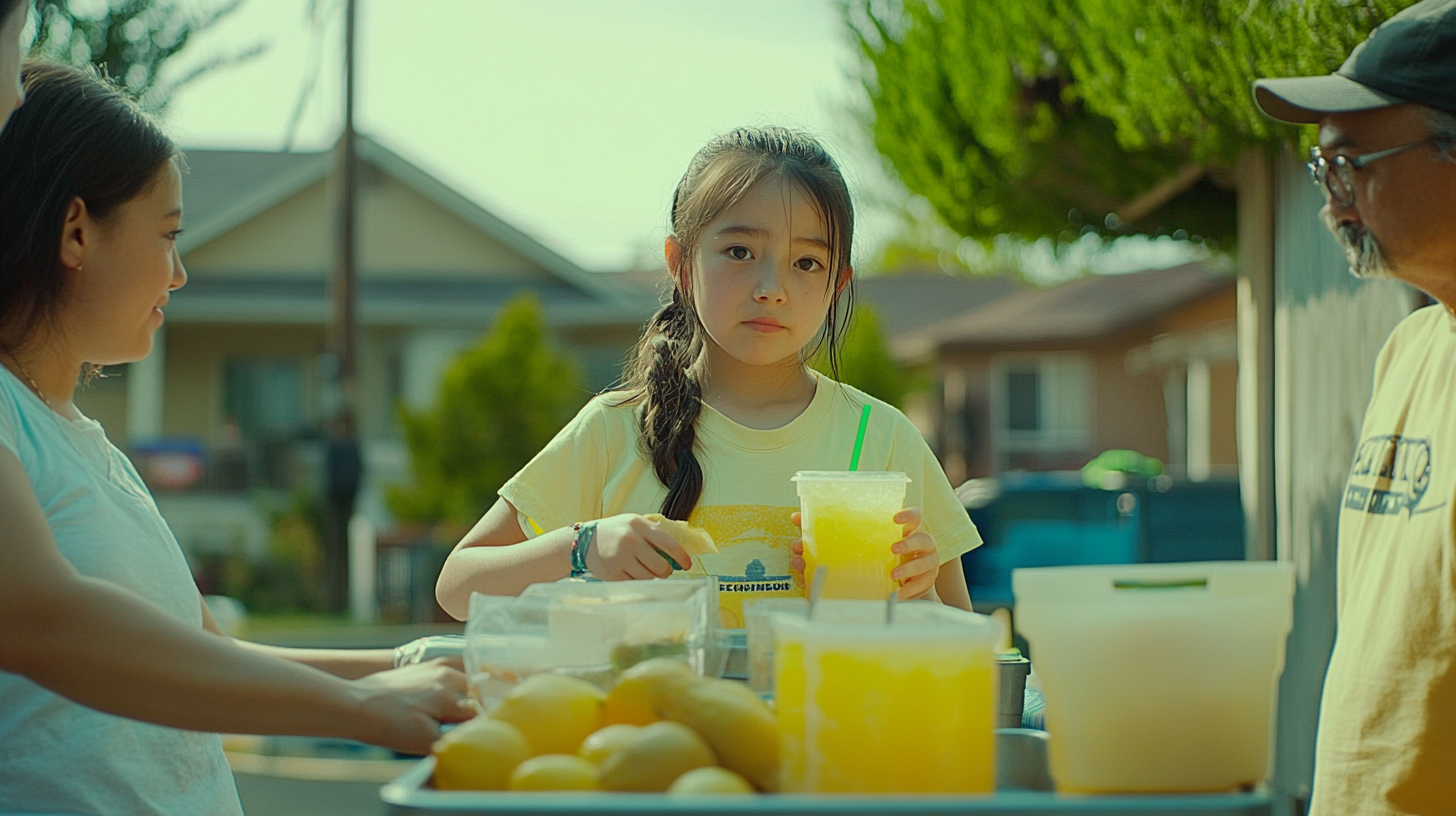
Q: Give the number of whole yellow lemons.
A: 8